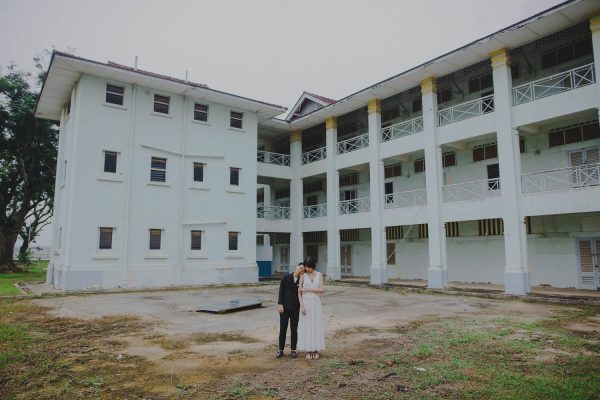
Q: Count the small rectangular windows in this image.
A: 12